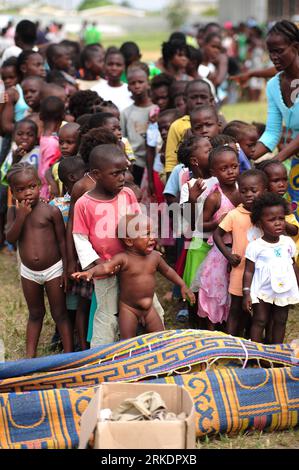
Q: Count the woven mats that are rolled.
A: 2